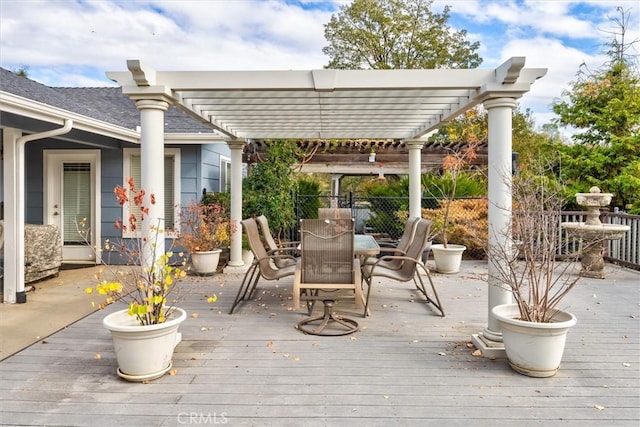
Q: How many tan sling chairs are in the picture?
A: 6